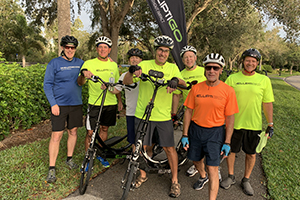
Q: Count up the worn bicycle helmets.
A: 7